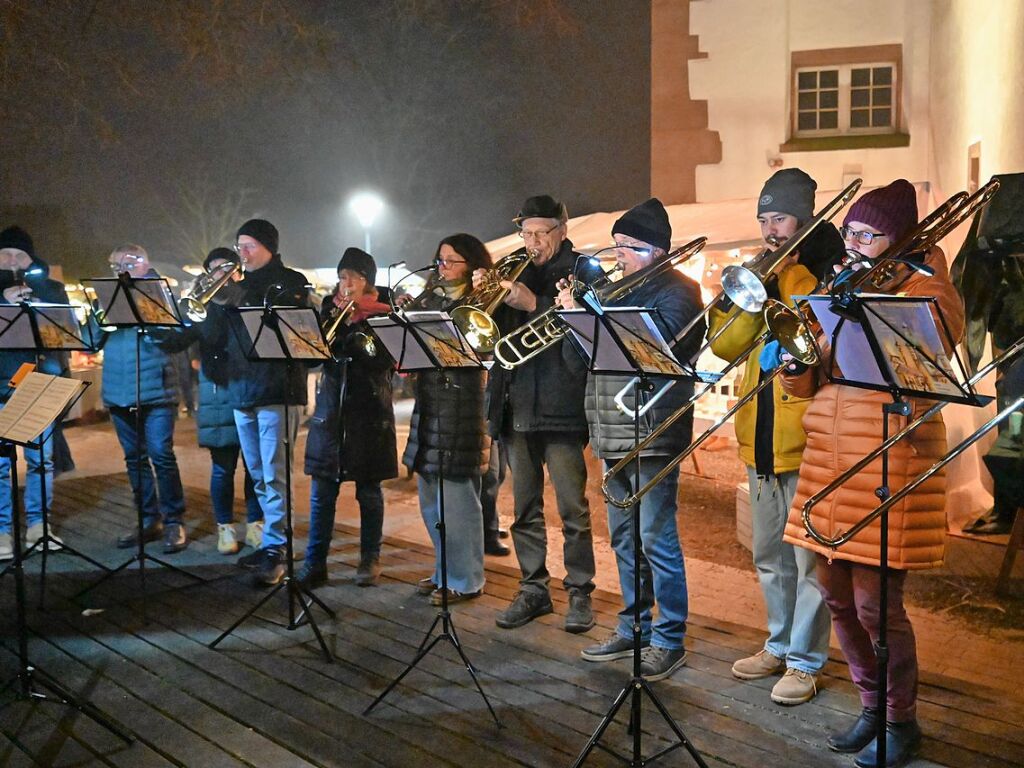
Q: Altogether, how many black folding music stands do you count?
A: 7